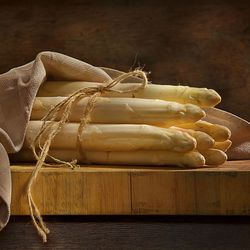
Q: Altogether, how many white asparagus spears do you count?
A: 8